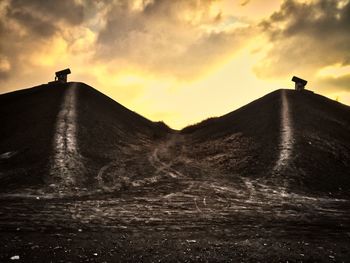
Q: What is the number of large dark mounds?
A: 2